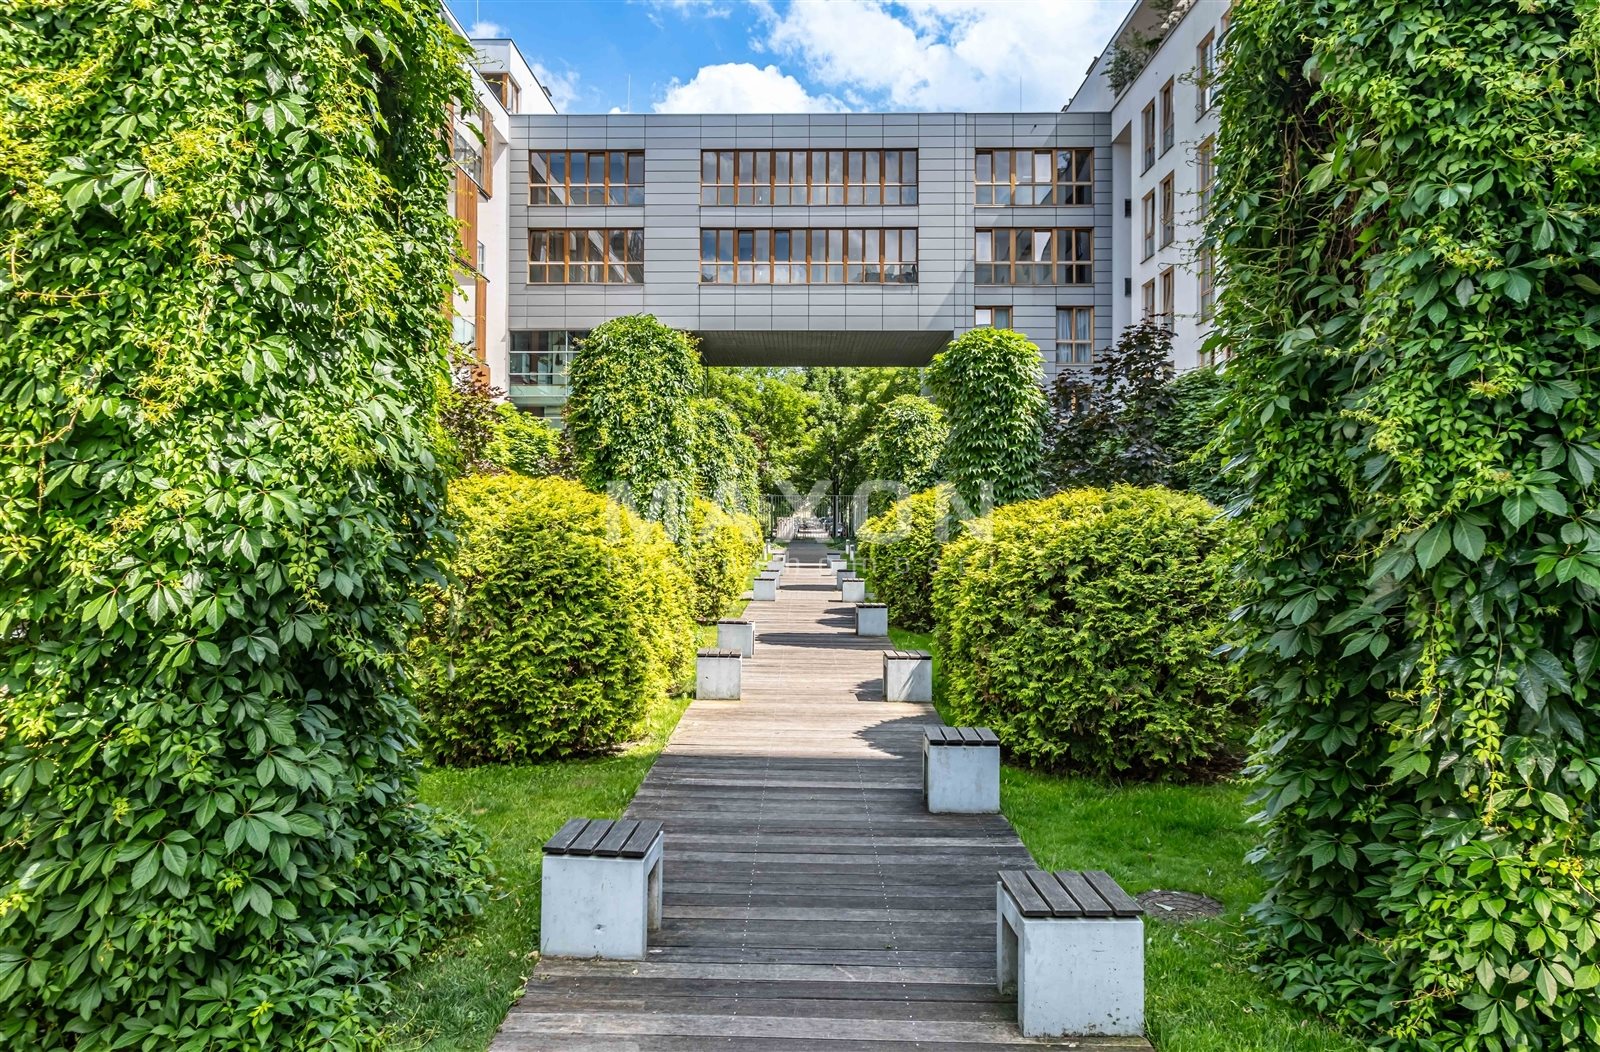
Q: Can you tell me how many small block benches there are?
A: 15